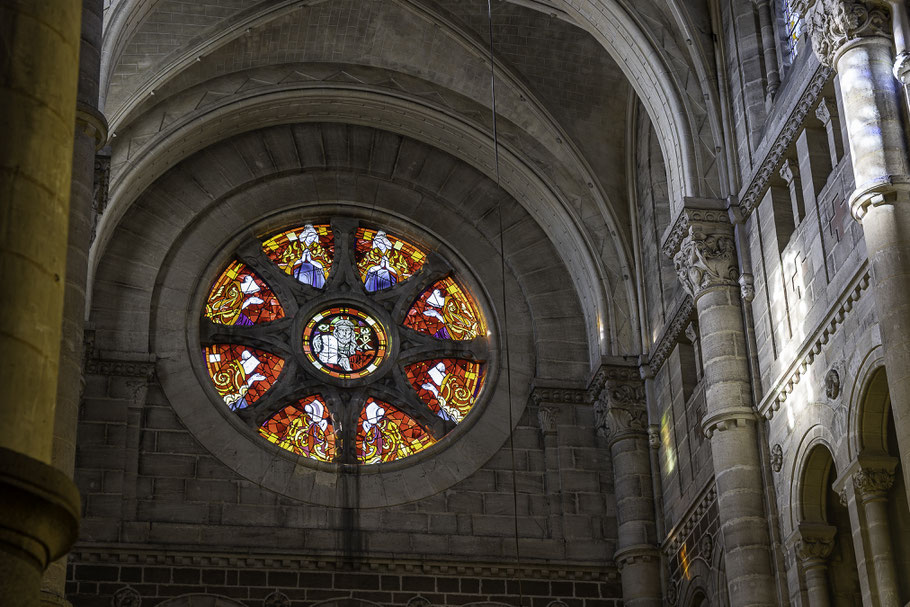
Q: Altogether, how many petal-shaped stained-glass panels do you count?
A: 8